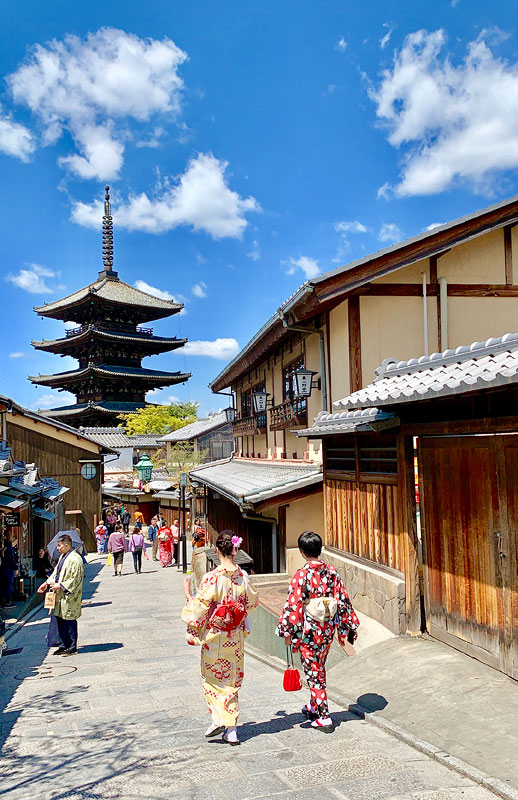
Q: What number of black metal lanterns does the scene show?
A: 3